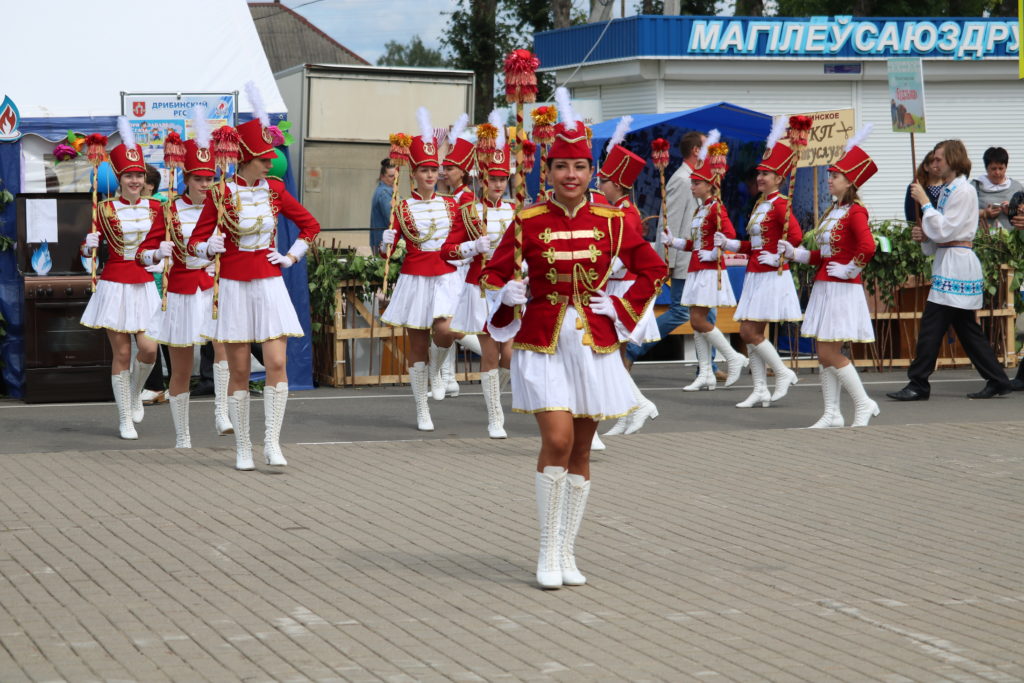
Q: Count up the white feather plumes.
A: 11